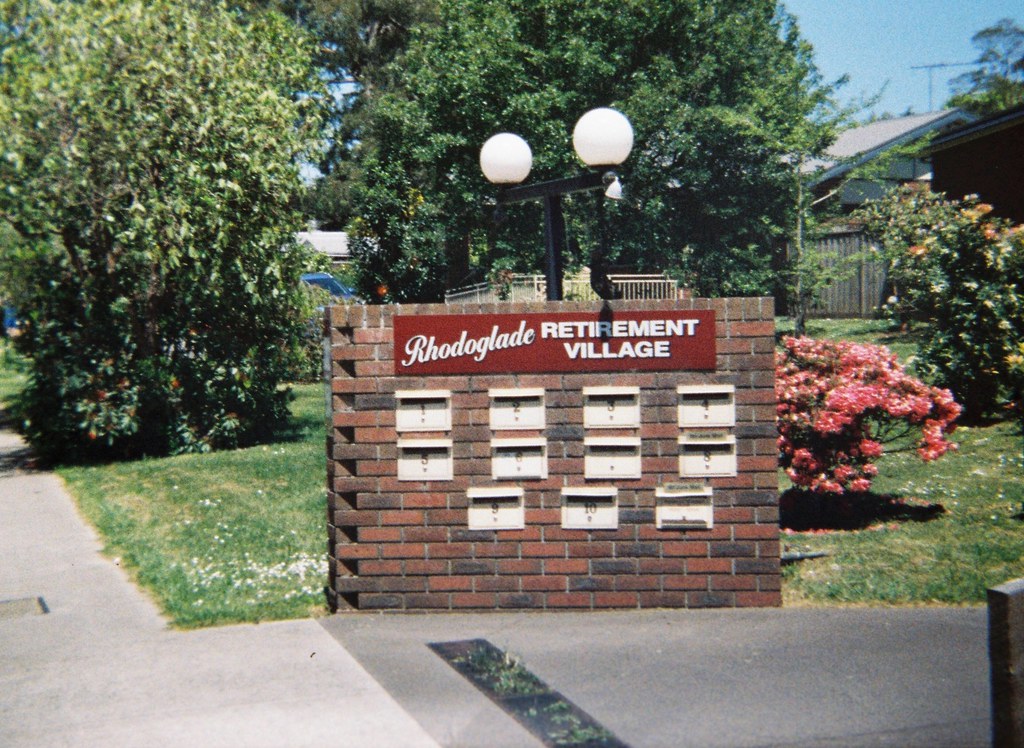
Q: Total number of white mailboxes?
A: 11